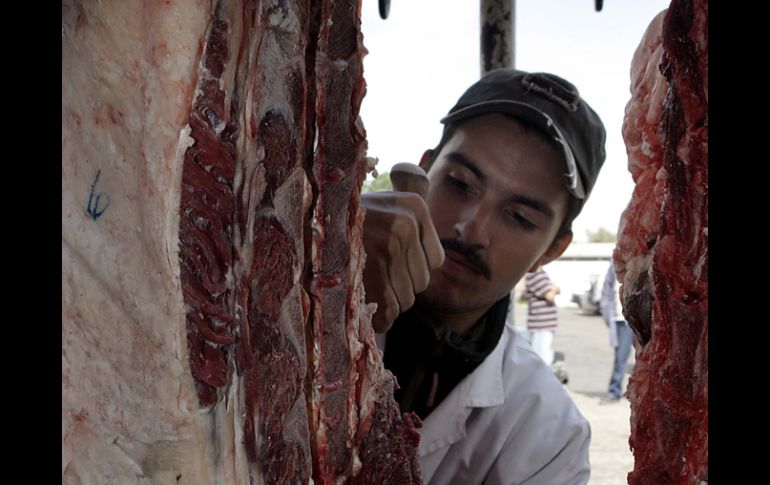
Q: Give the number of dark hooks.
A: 2